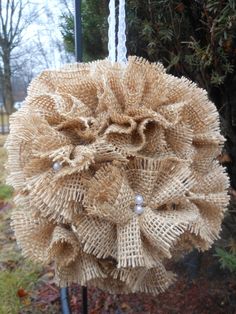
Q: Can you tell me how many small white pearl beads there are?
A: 3